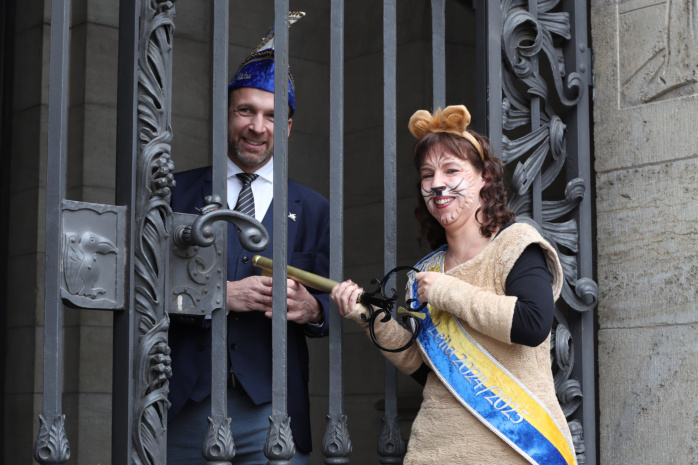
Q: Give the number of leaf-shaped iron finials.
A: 5